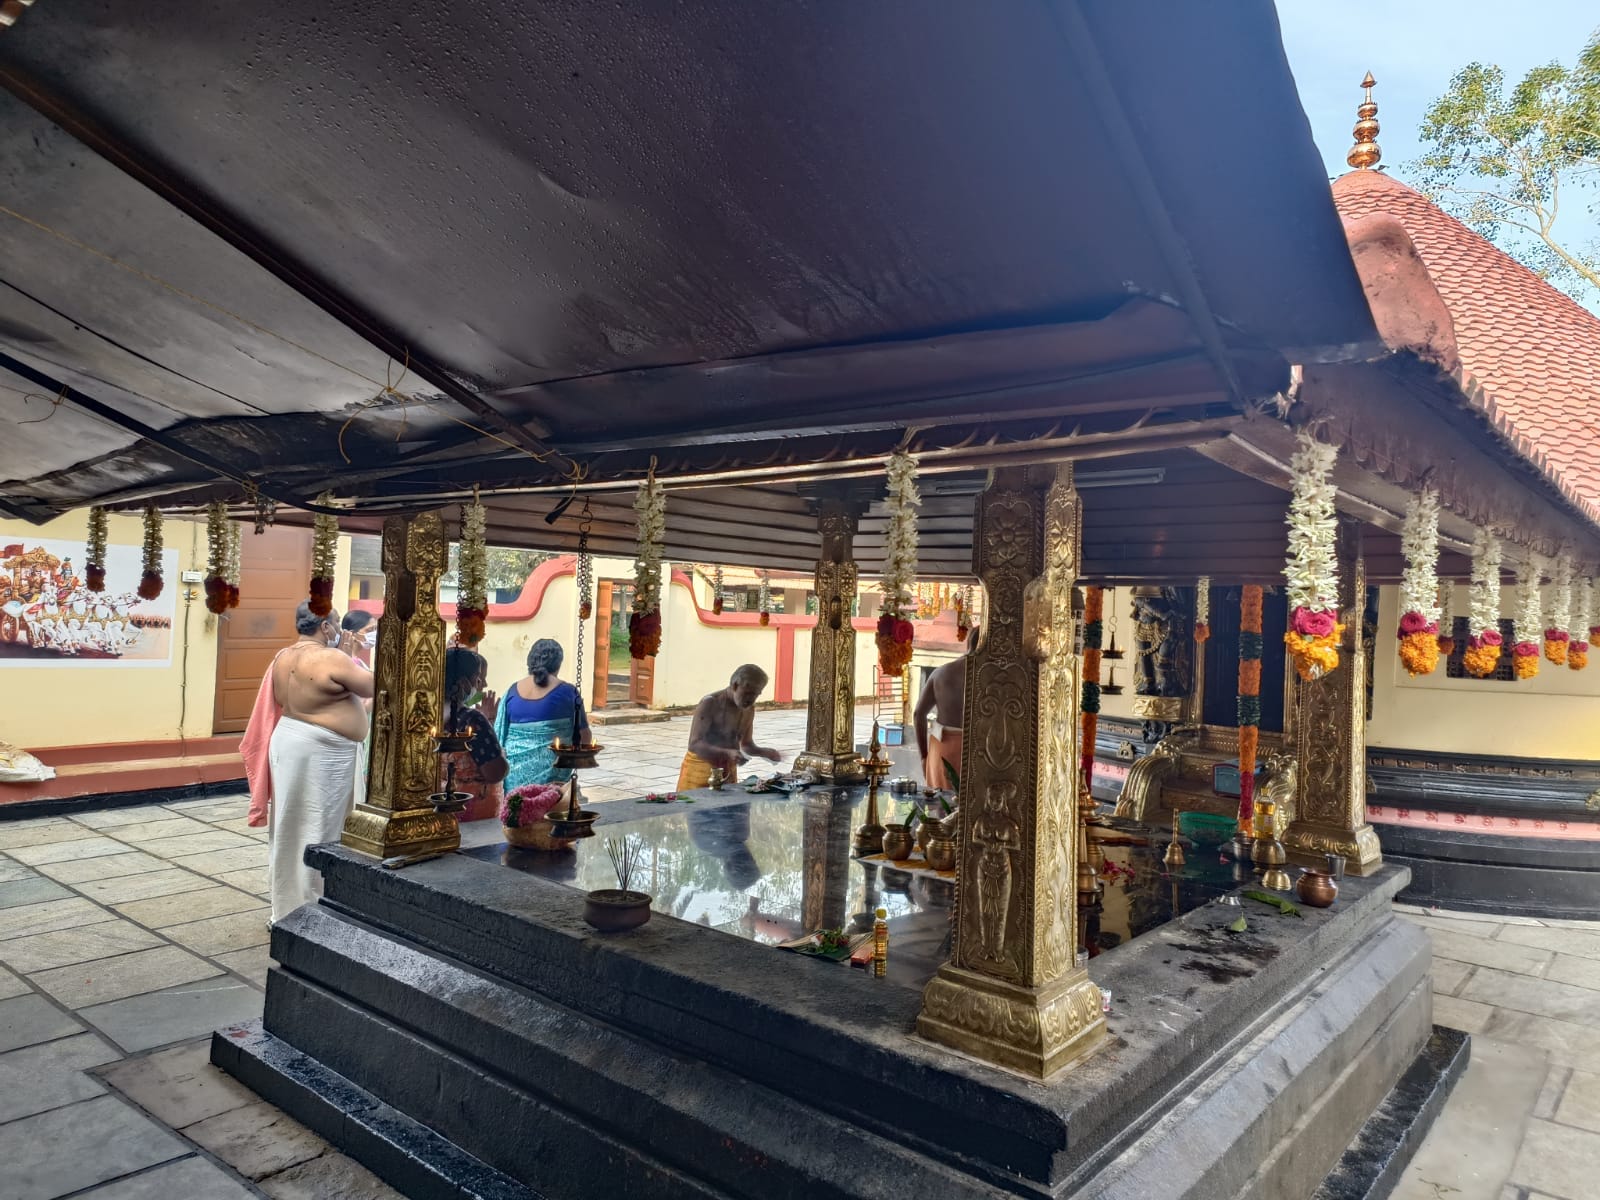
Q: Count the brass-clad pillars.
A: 4